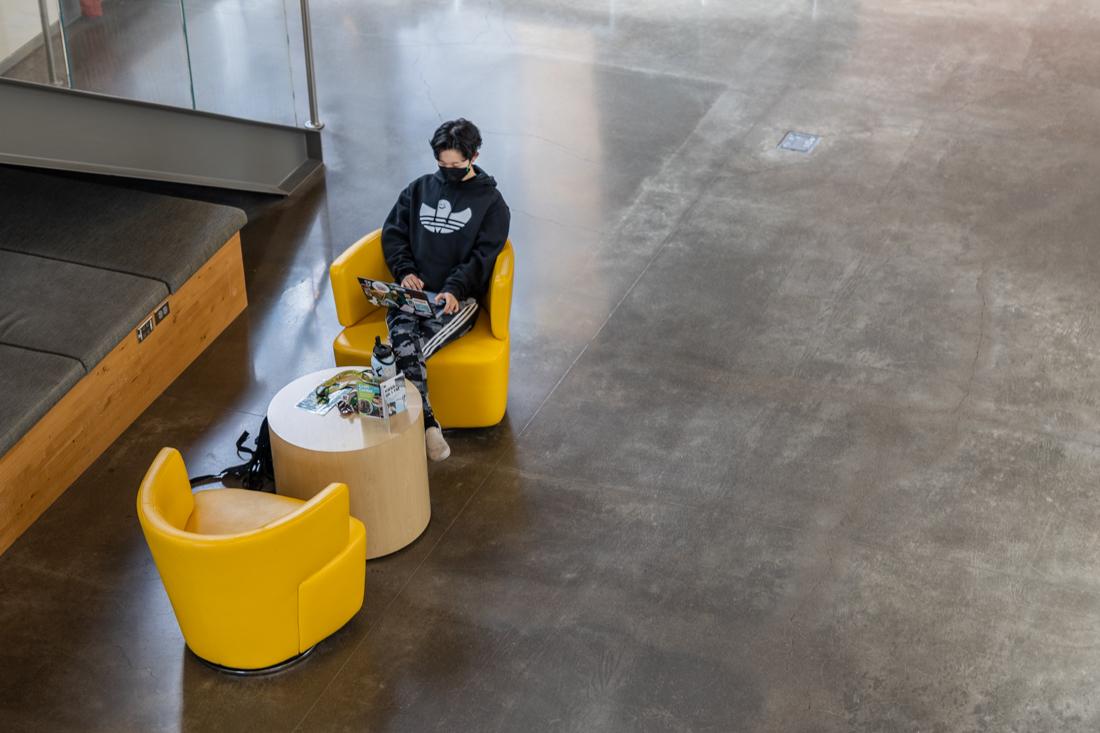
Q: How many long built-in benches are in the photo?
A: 1